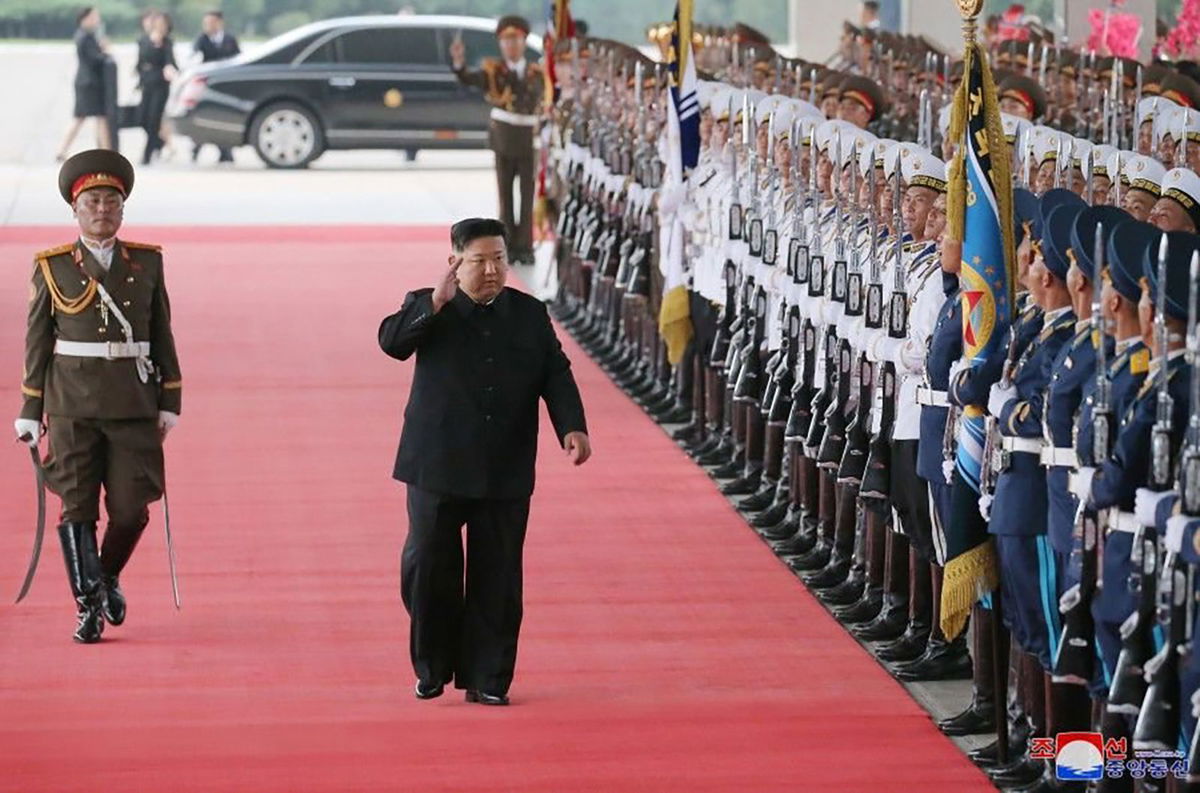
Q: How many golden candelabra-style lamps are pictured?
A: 0